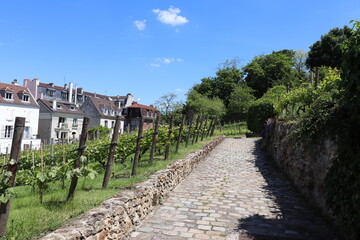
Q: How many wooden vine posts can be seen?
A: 13